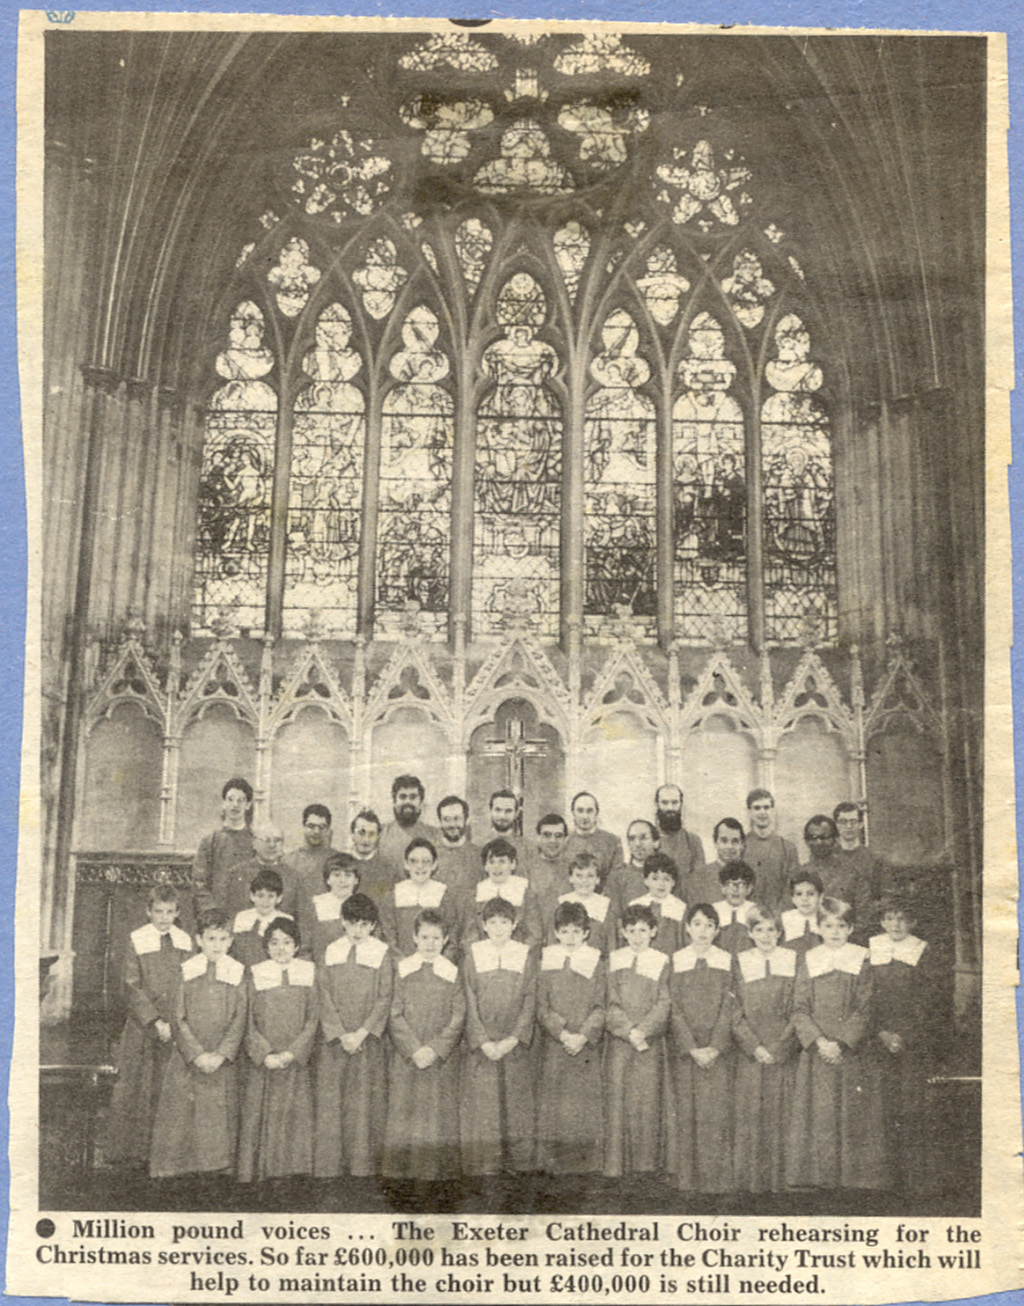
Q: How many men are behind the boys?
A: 15